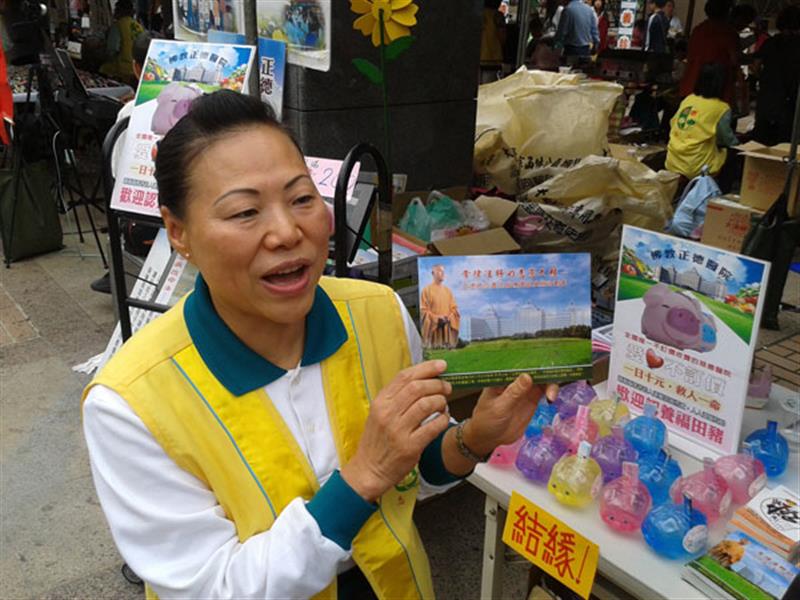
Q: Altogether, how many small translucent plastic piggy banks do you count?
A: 15